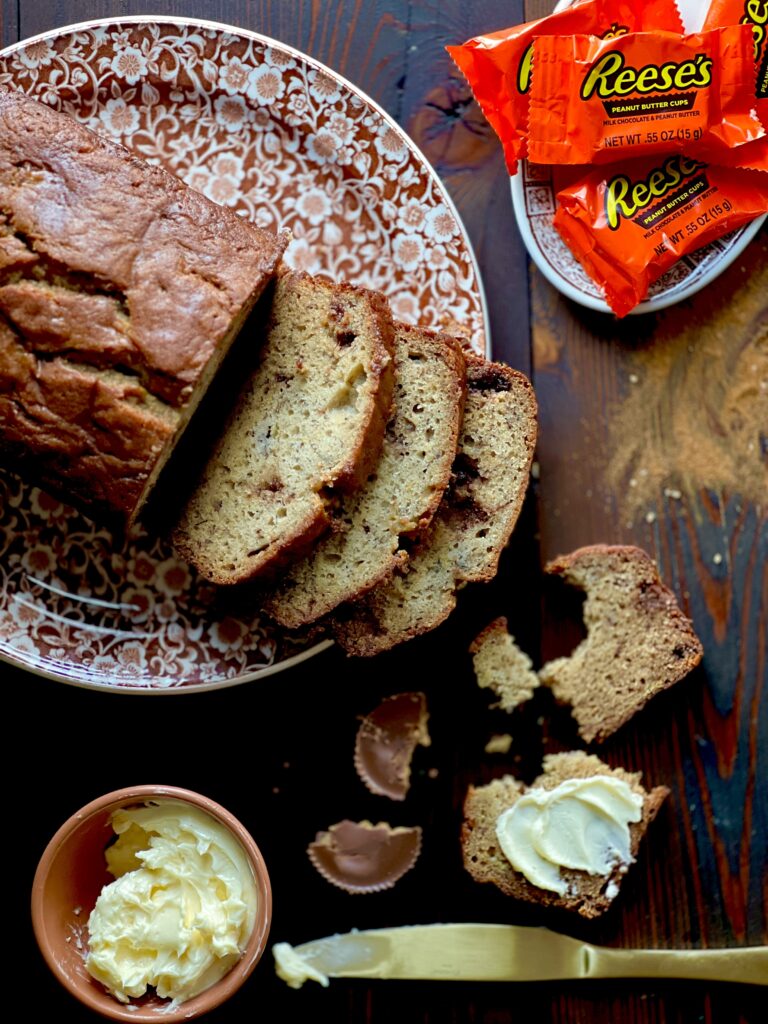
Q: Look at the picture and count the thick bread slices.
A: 3